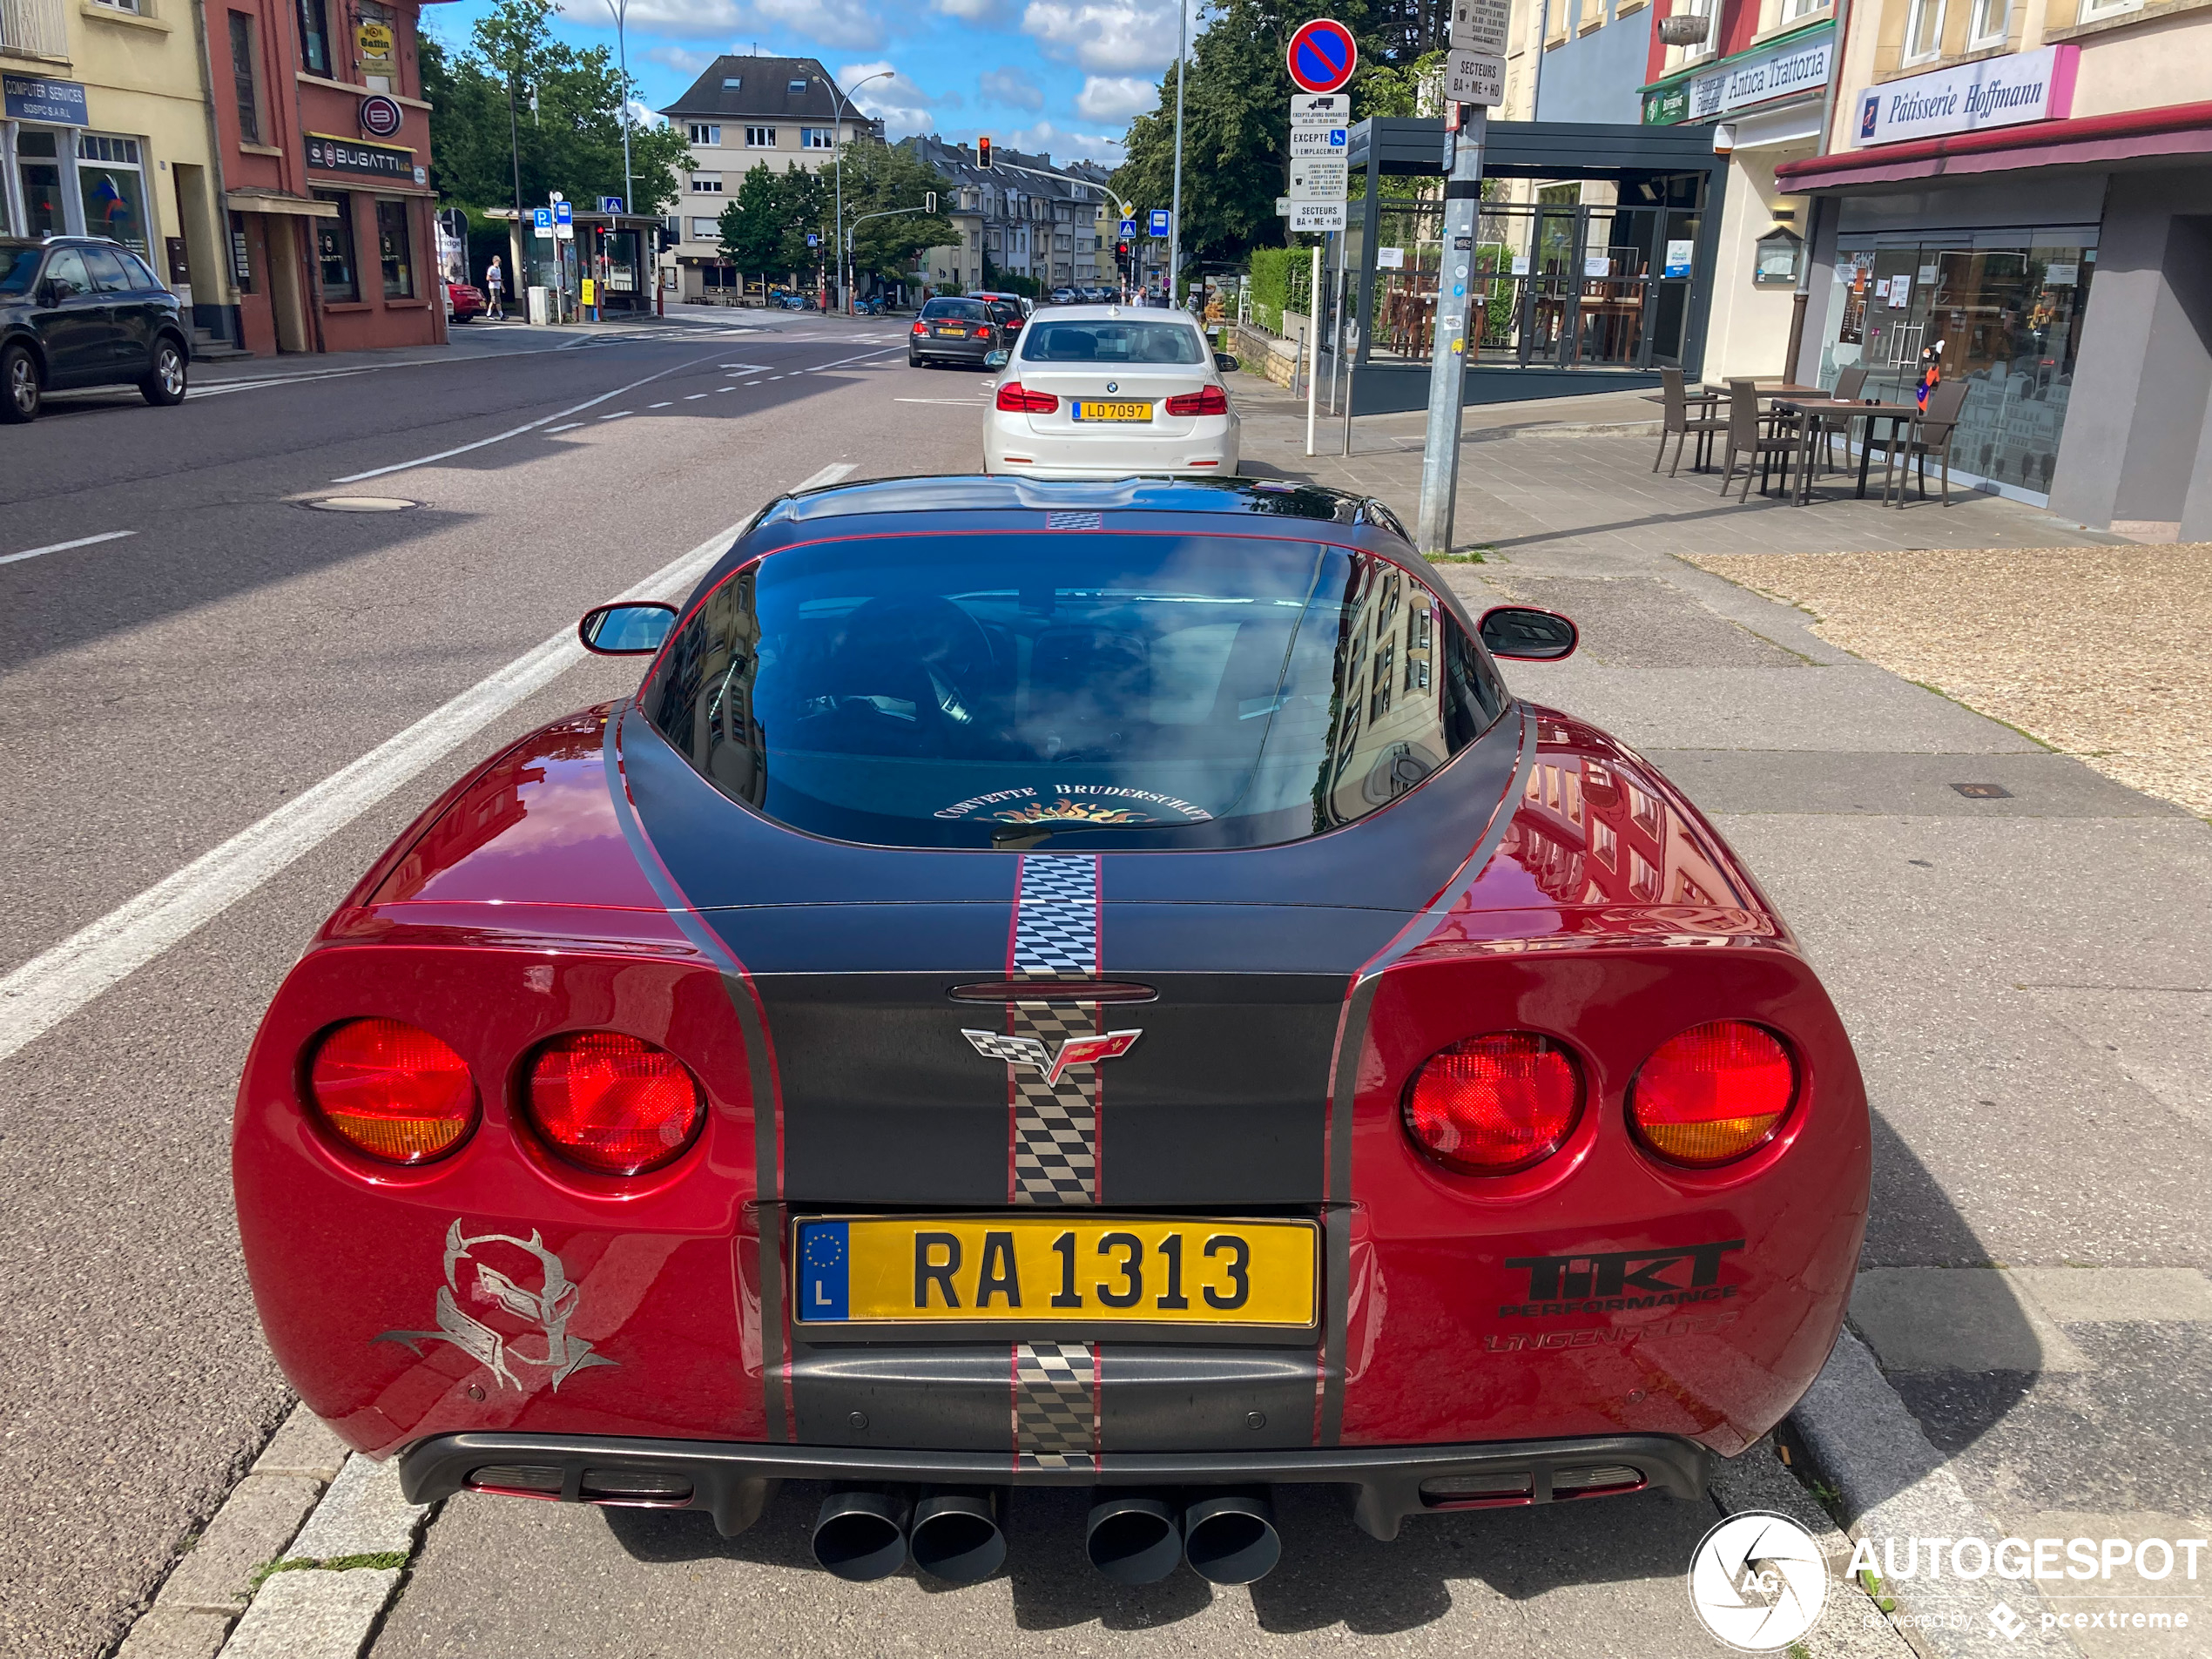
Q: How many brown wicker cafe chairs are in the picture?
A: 4